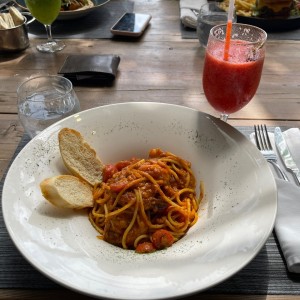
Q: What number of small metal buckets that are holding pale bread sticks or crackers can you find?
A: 1